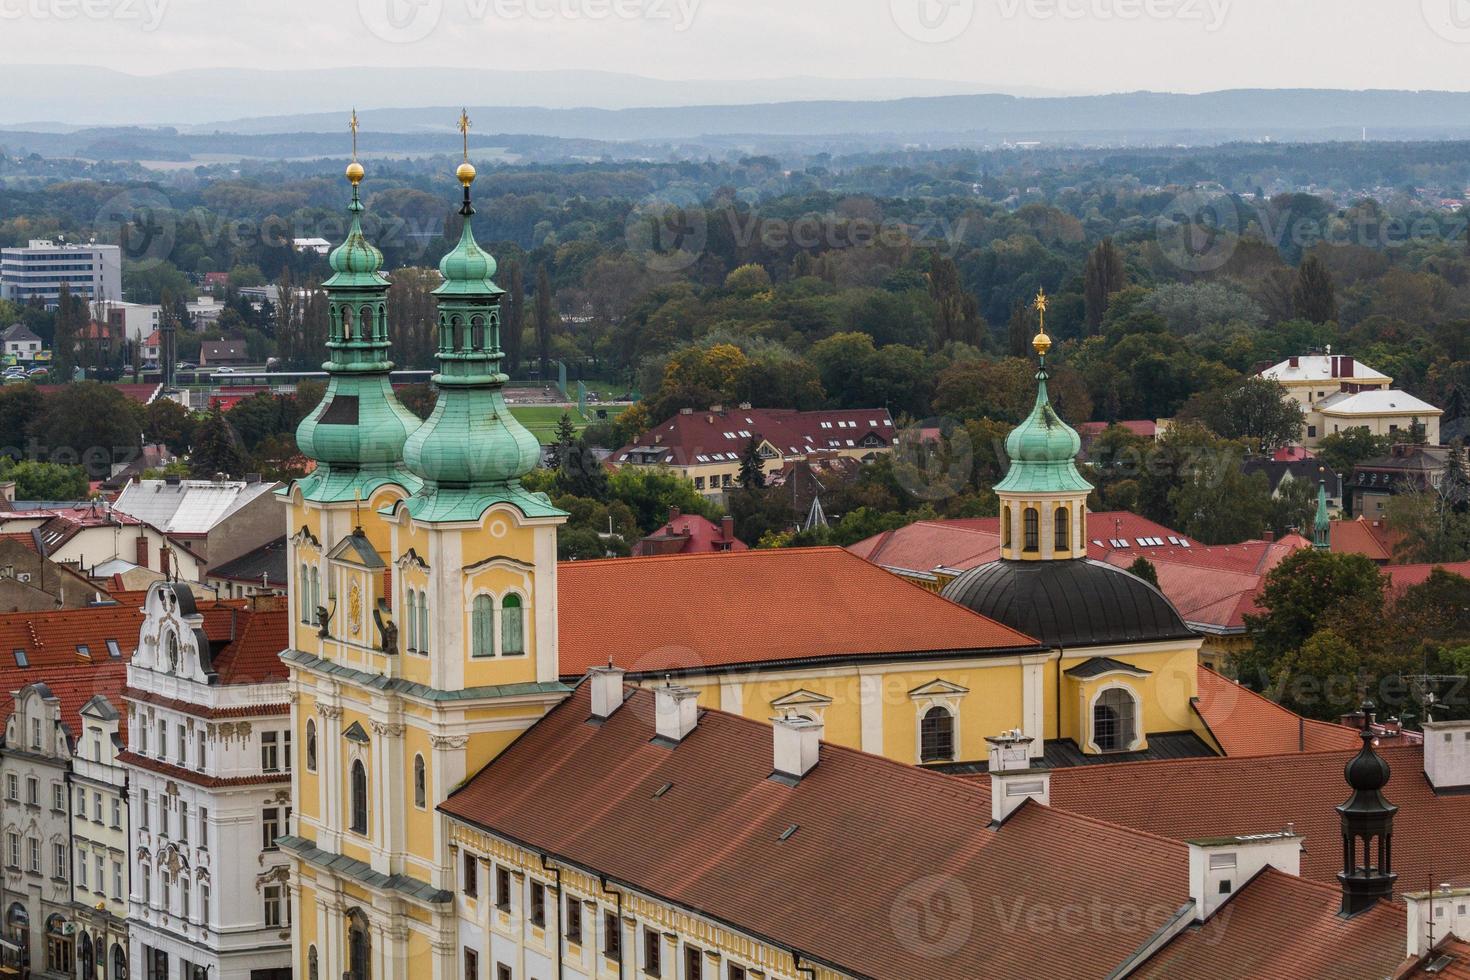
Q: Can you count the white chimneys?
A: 7